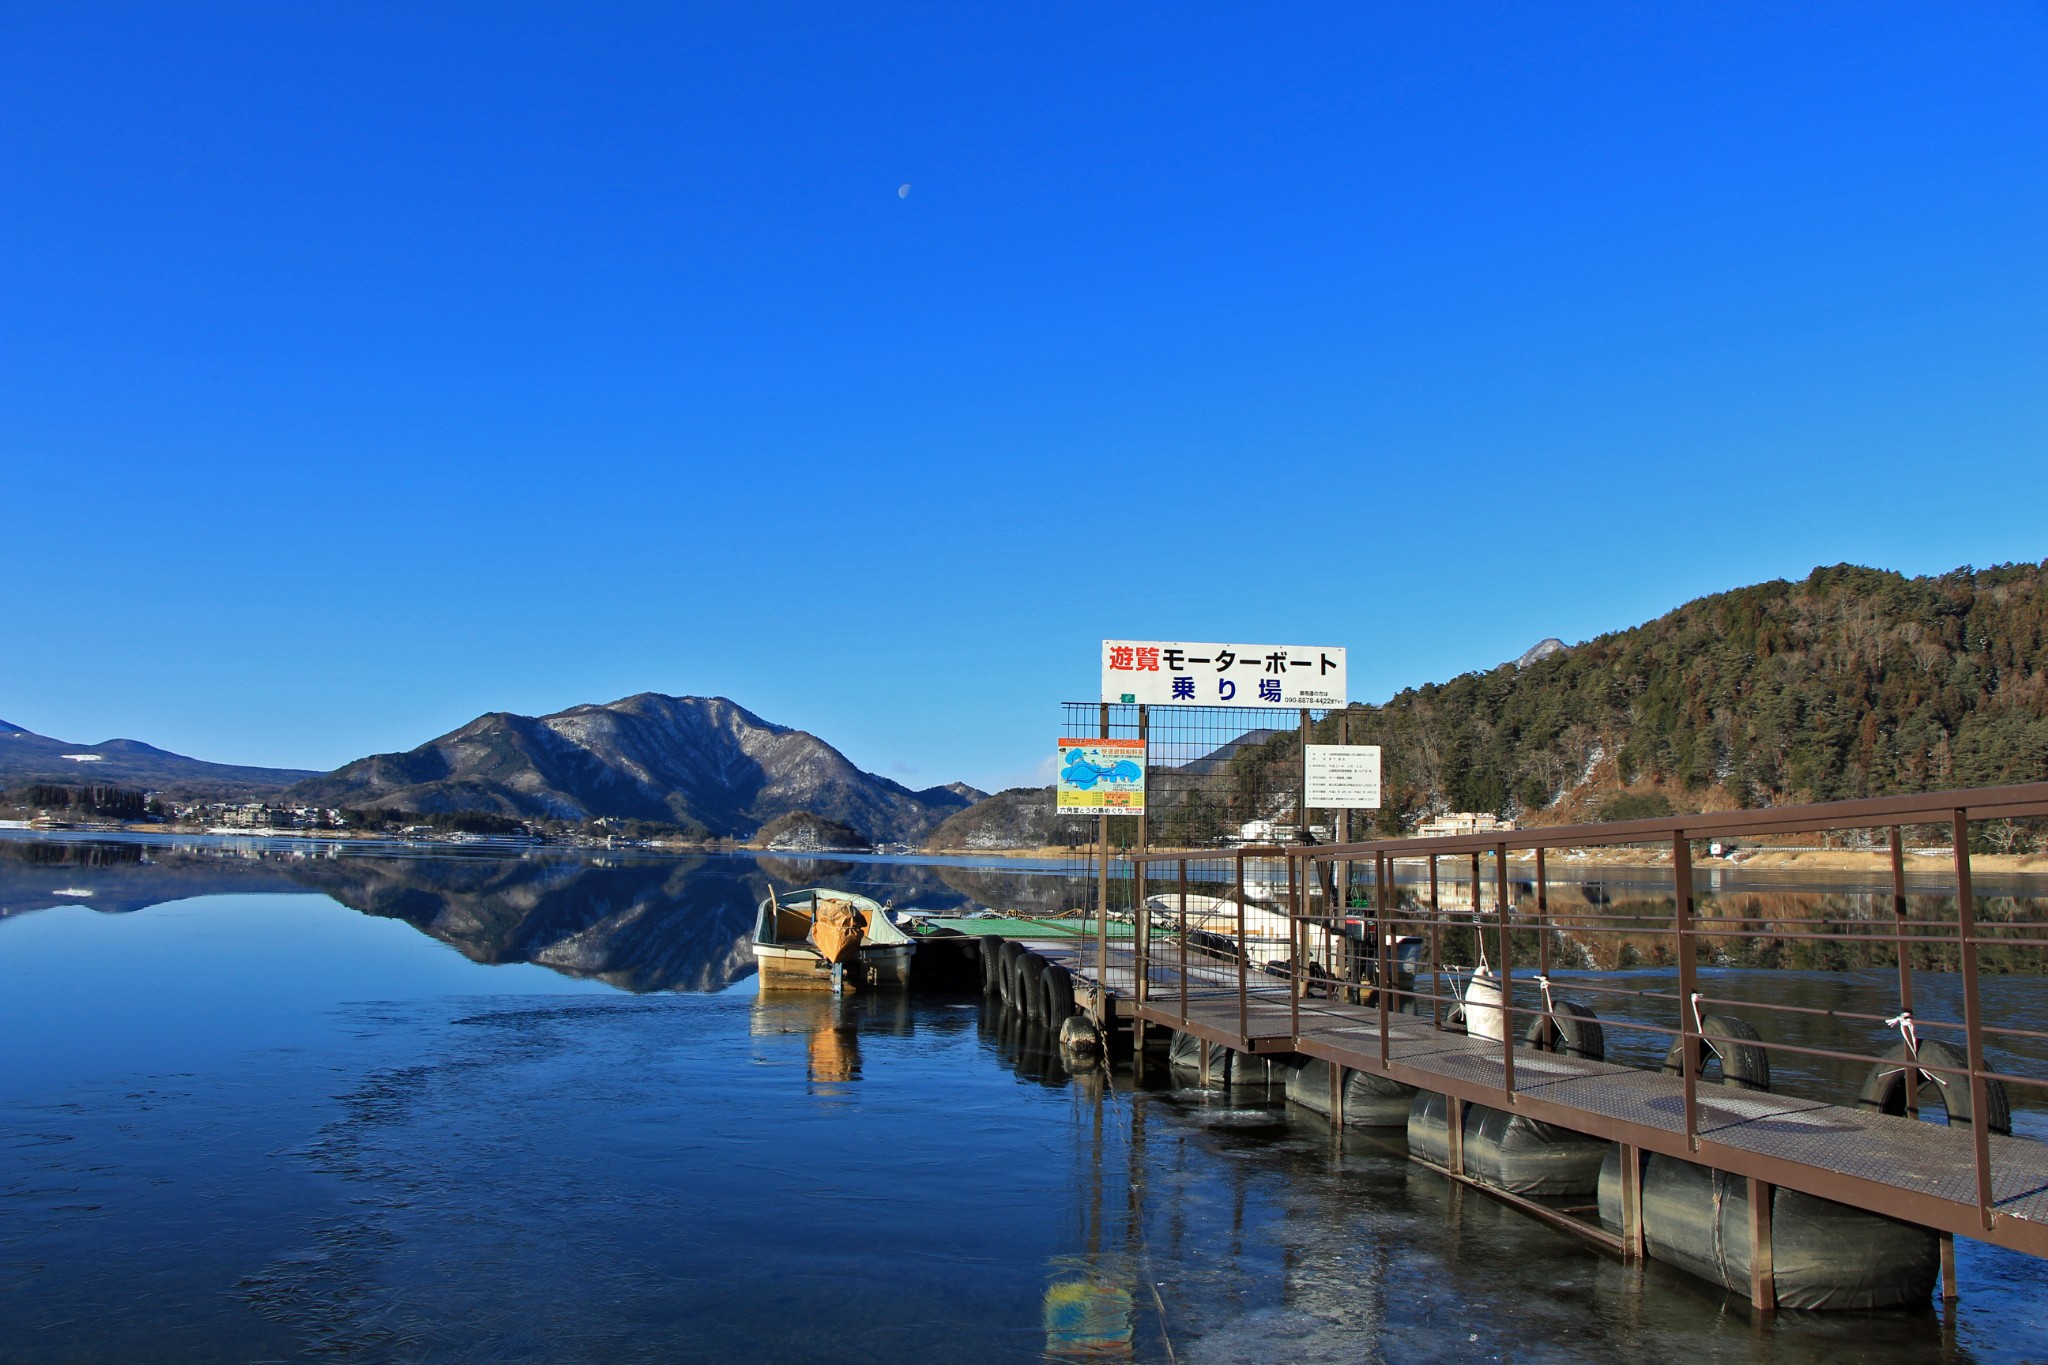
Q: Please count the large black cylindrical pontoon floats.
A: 4